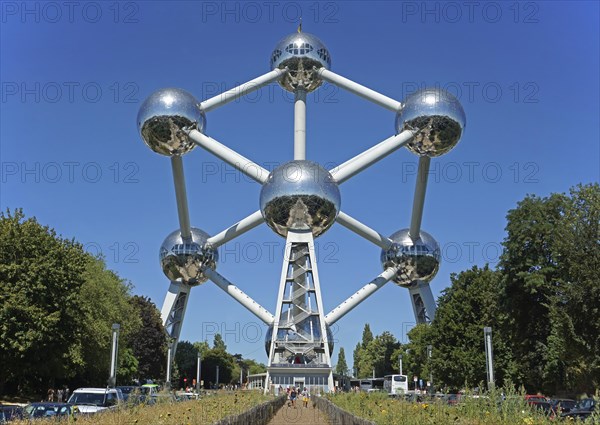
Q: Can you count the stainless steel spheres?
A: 7